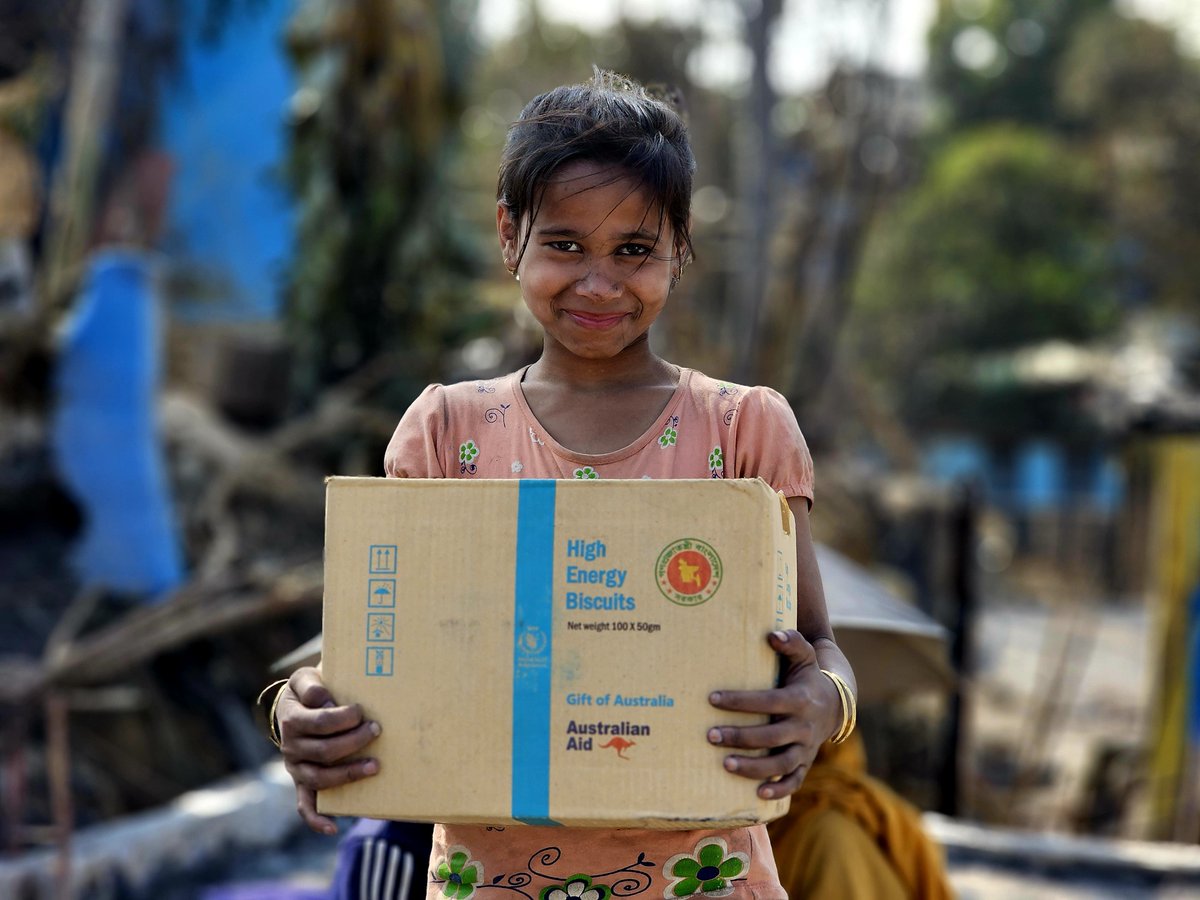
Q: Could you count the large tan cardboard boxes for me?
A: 1